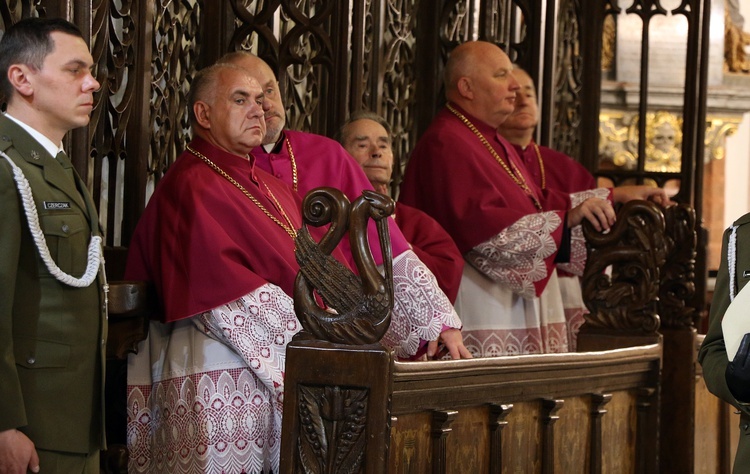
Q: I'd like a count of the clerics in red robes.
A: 5